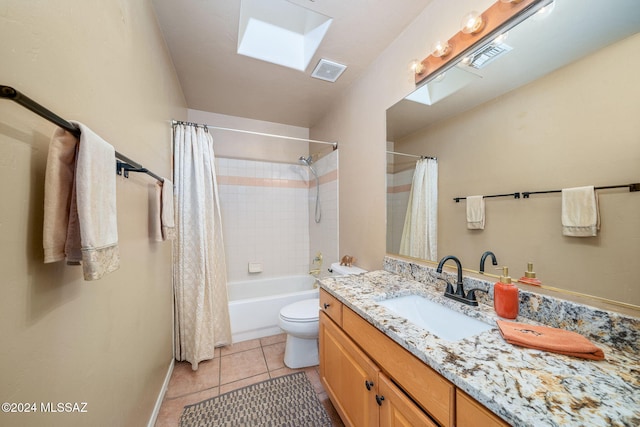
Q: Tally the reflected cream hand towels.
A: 2